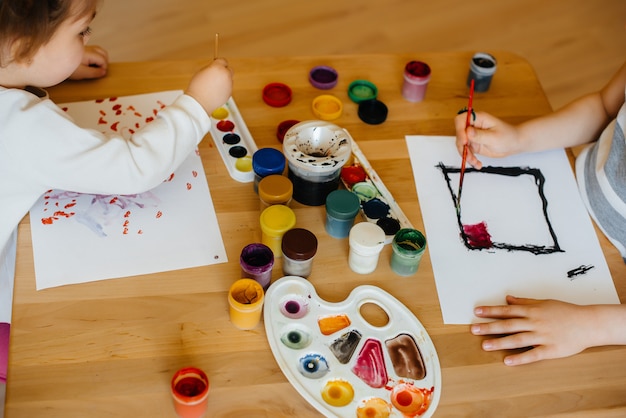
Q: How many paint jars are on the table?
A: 12